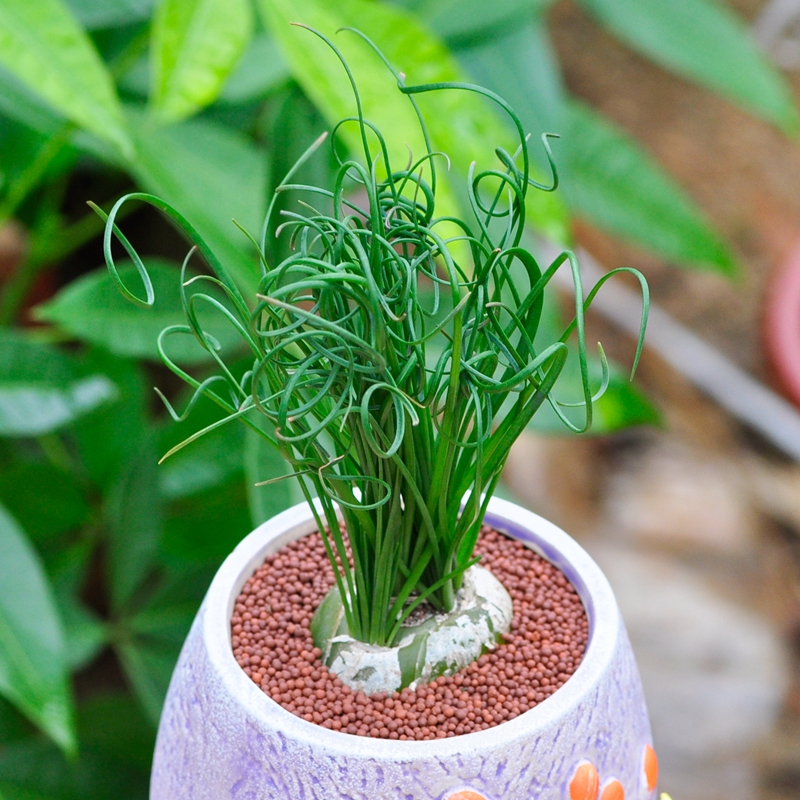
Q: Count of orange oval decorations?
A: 4